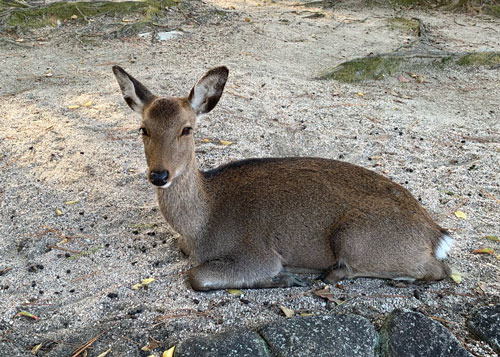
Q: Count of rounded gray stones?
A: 4